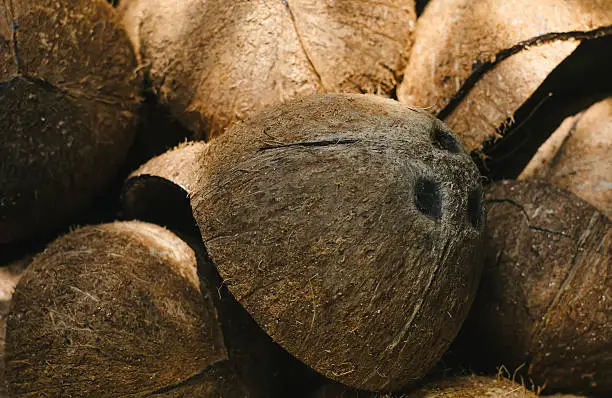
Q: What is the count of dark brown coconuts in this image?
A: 4